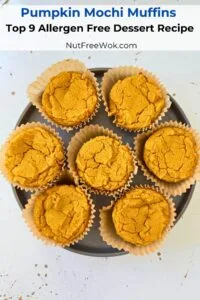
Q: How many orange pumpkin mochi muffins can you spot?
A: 7